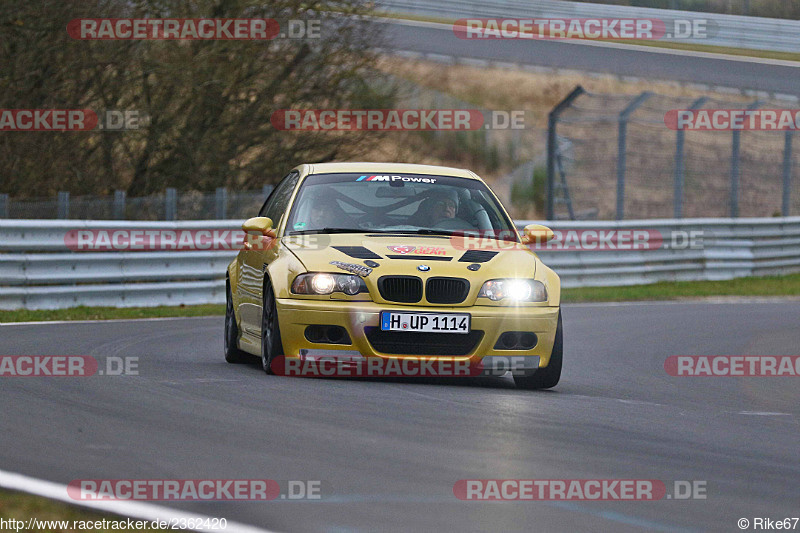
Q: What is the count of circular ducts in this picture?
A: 4